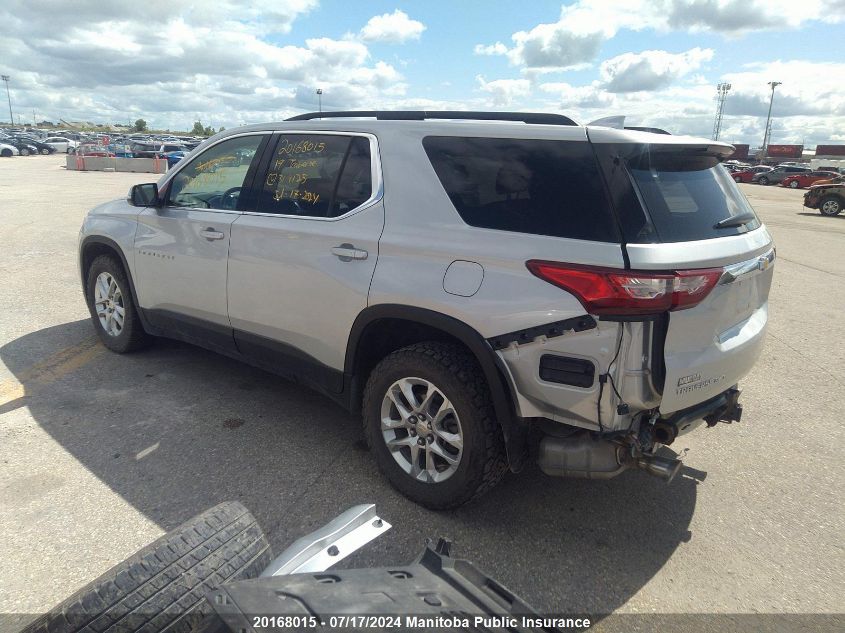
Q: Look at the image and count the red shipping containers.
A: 3